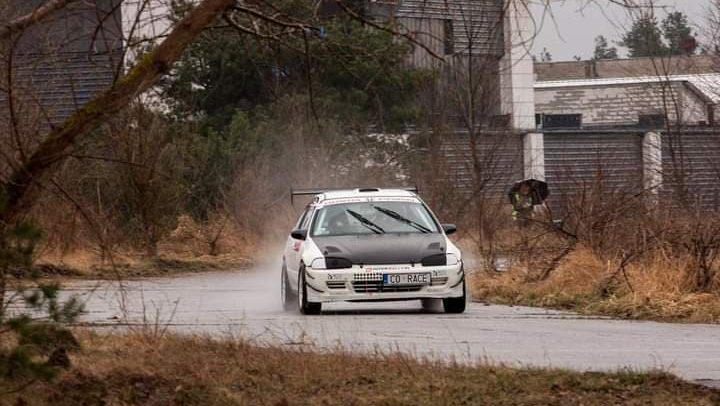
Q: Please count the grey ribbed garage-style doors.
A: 3